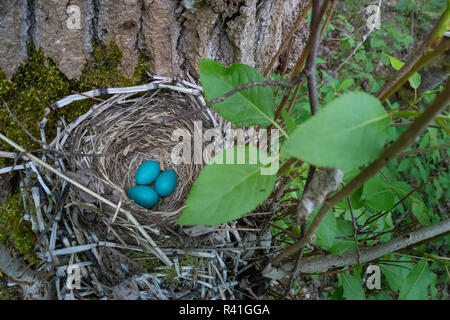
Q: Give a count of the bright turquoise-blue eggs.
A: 3